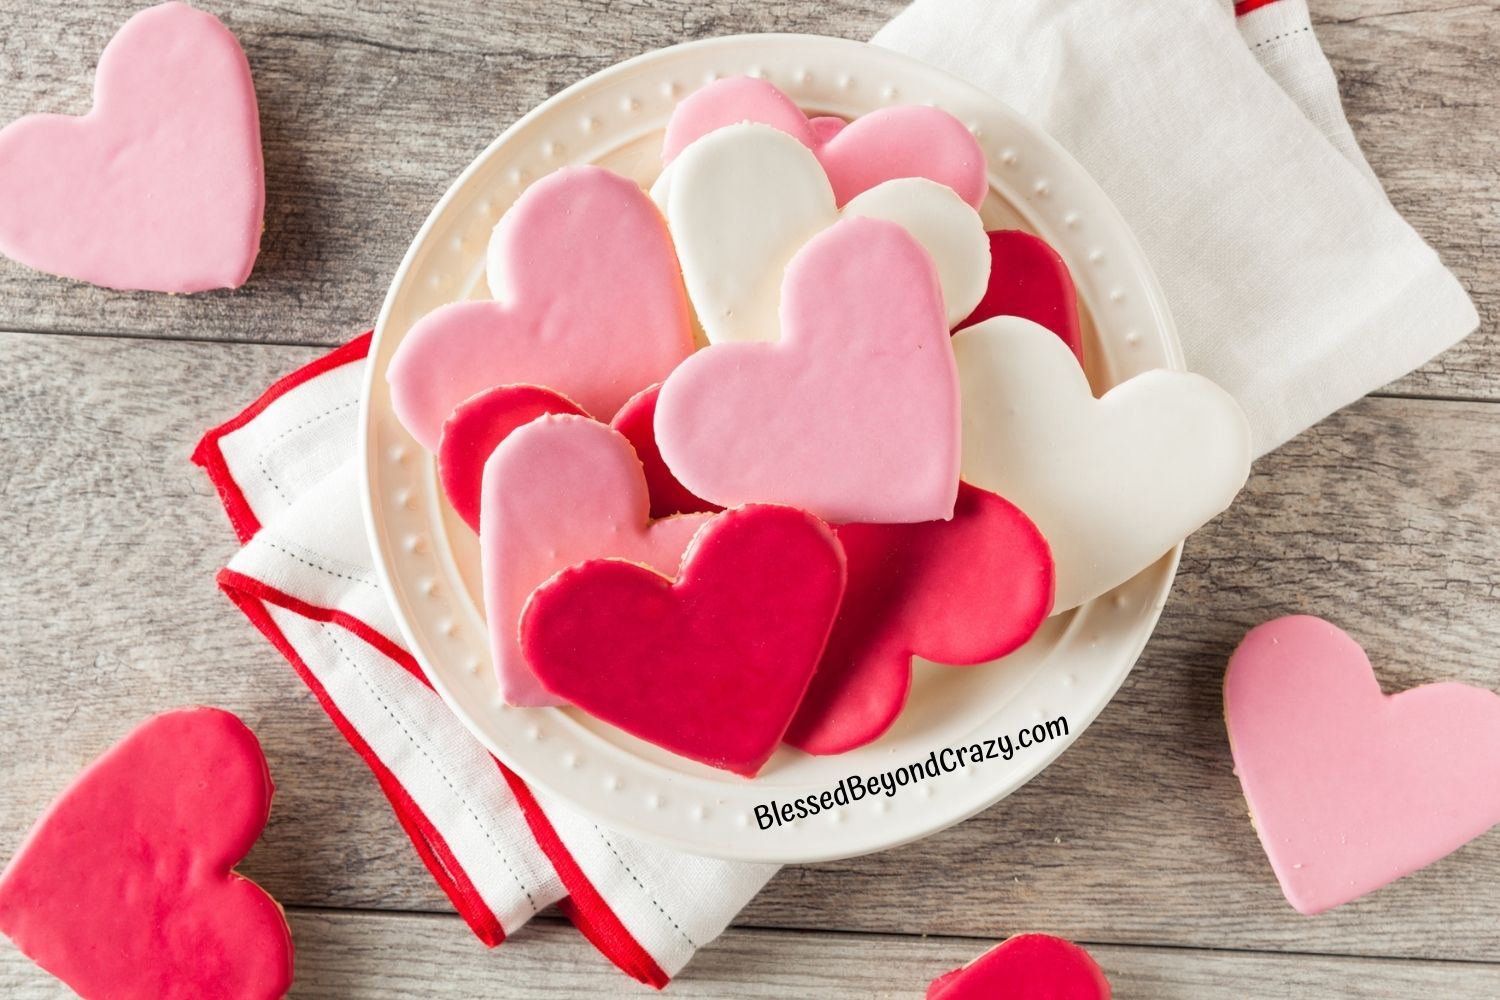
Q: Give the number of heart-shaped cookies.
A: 14